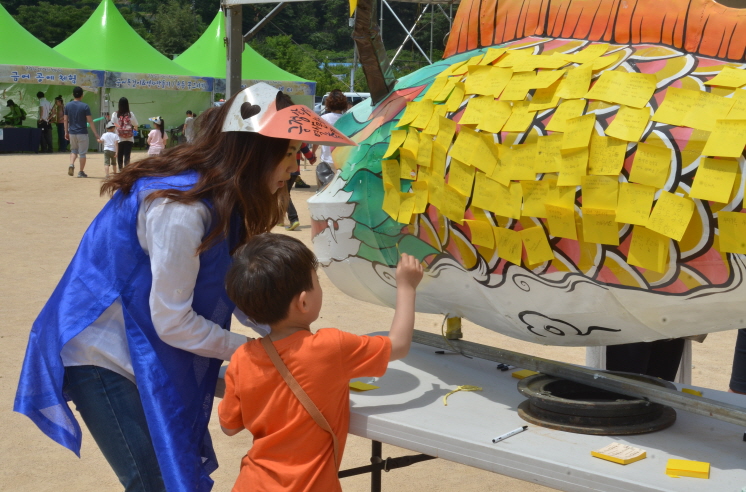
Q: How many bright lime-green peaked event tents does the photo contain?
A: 3